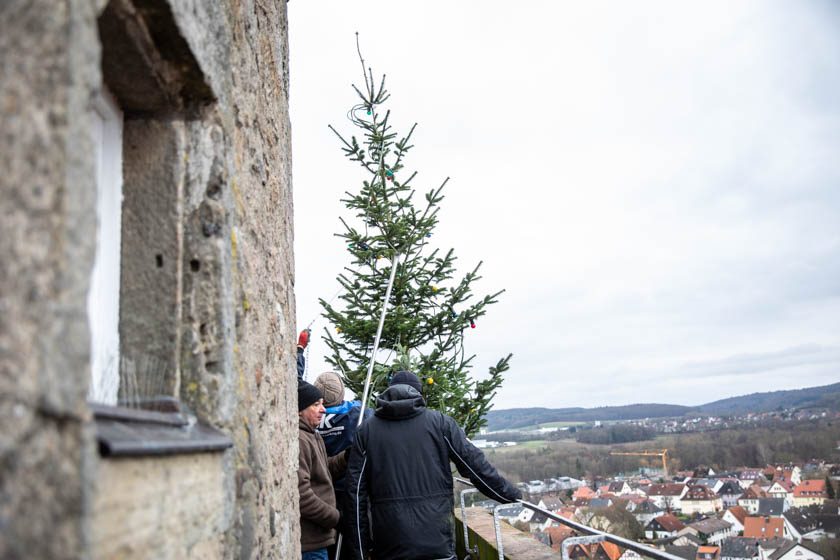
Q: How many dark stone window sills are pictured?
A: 1